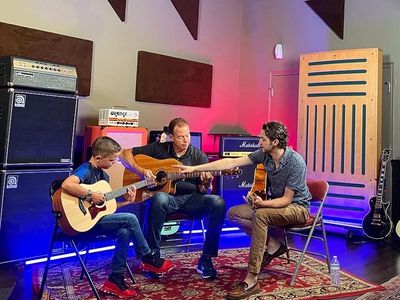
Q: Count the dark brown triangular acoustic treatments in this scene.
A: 3